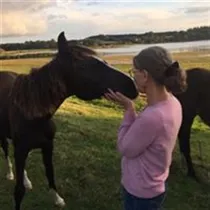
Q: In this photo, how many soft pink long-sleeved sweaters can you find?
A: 1